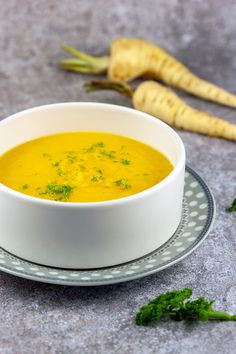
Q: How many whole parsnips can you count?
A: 2